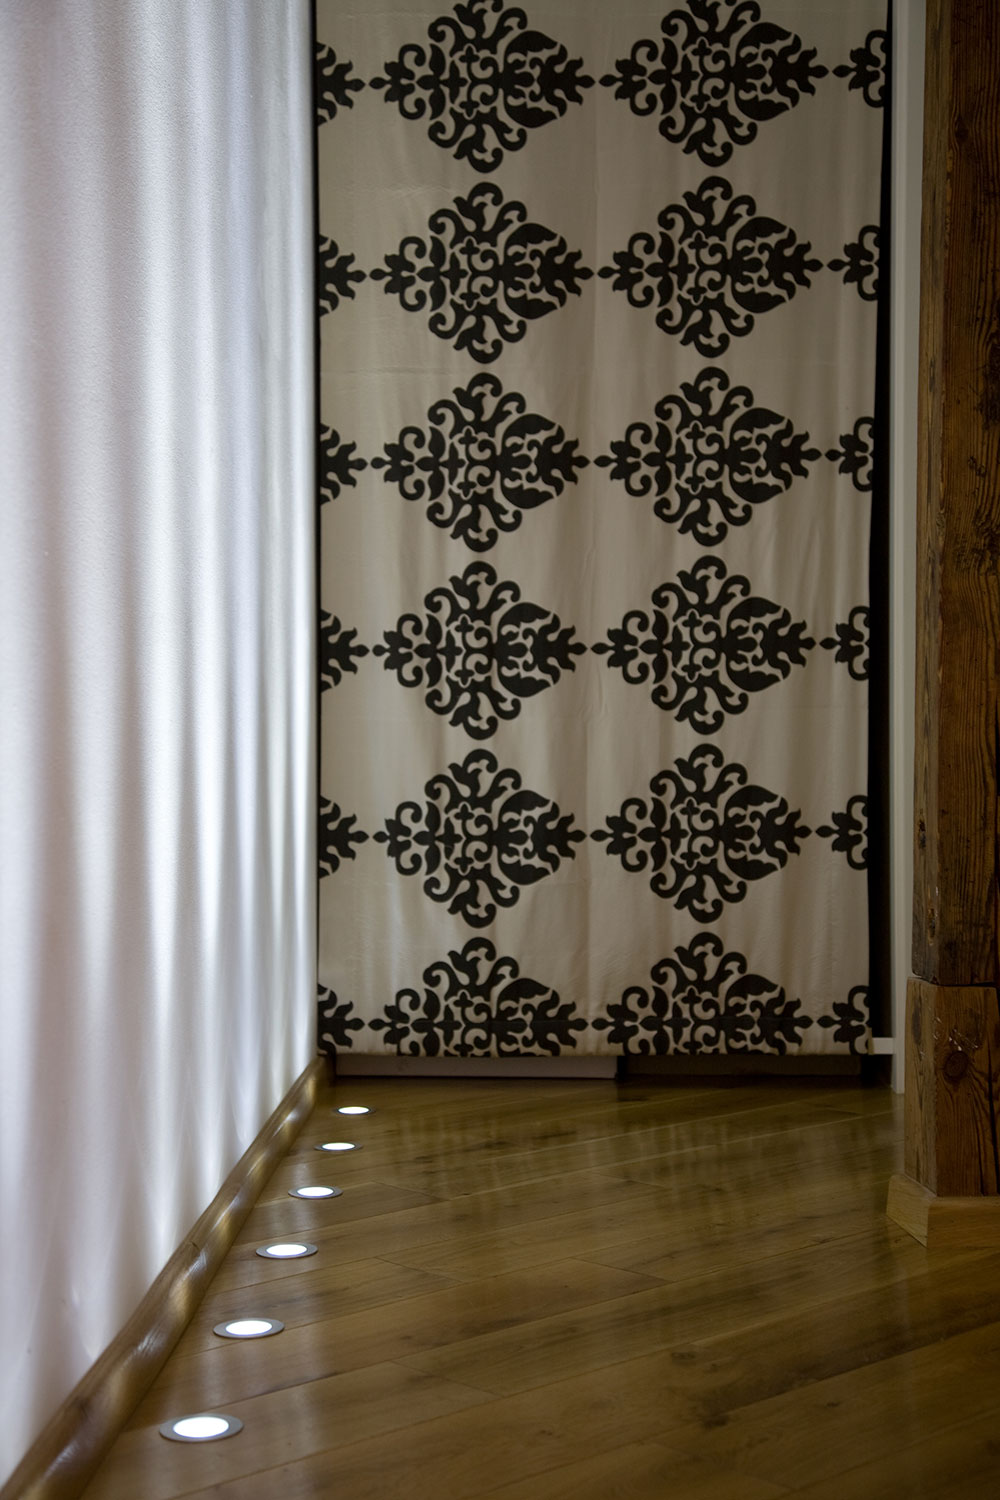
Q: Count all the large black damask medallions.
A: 12